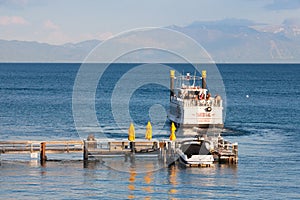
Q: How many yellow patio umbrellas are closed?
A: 3